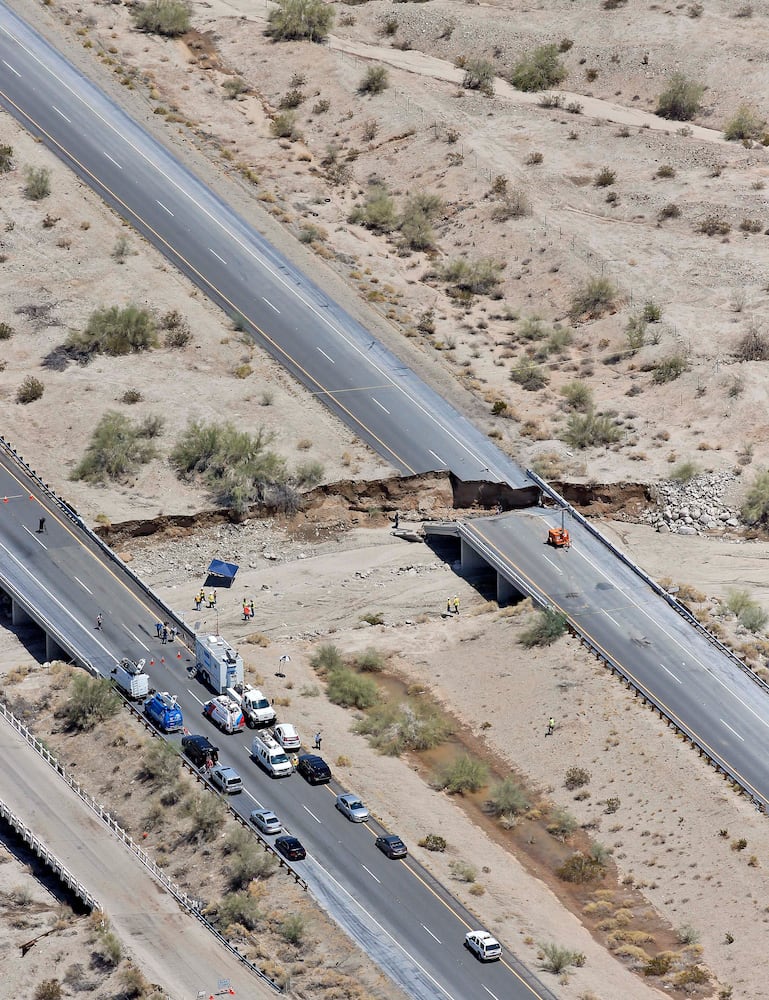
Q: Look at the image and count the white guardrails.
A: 2